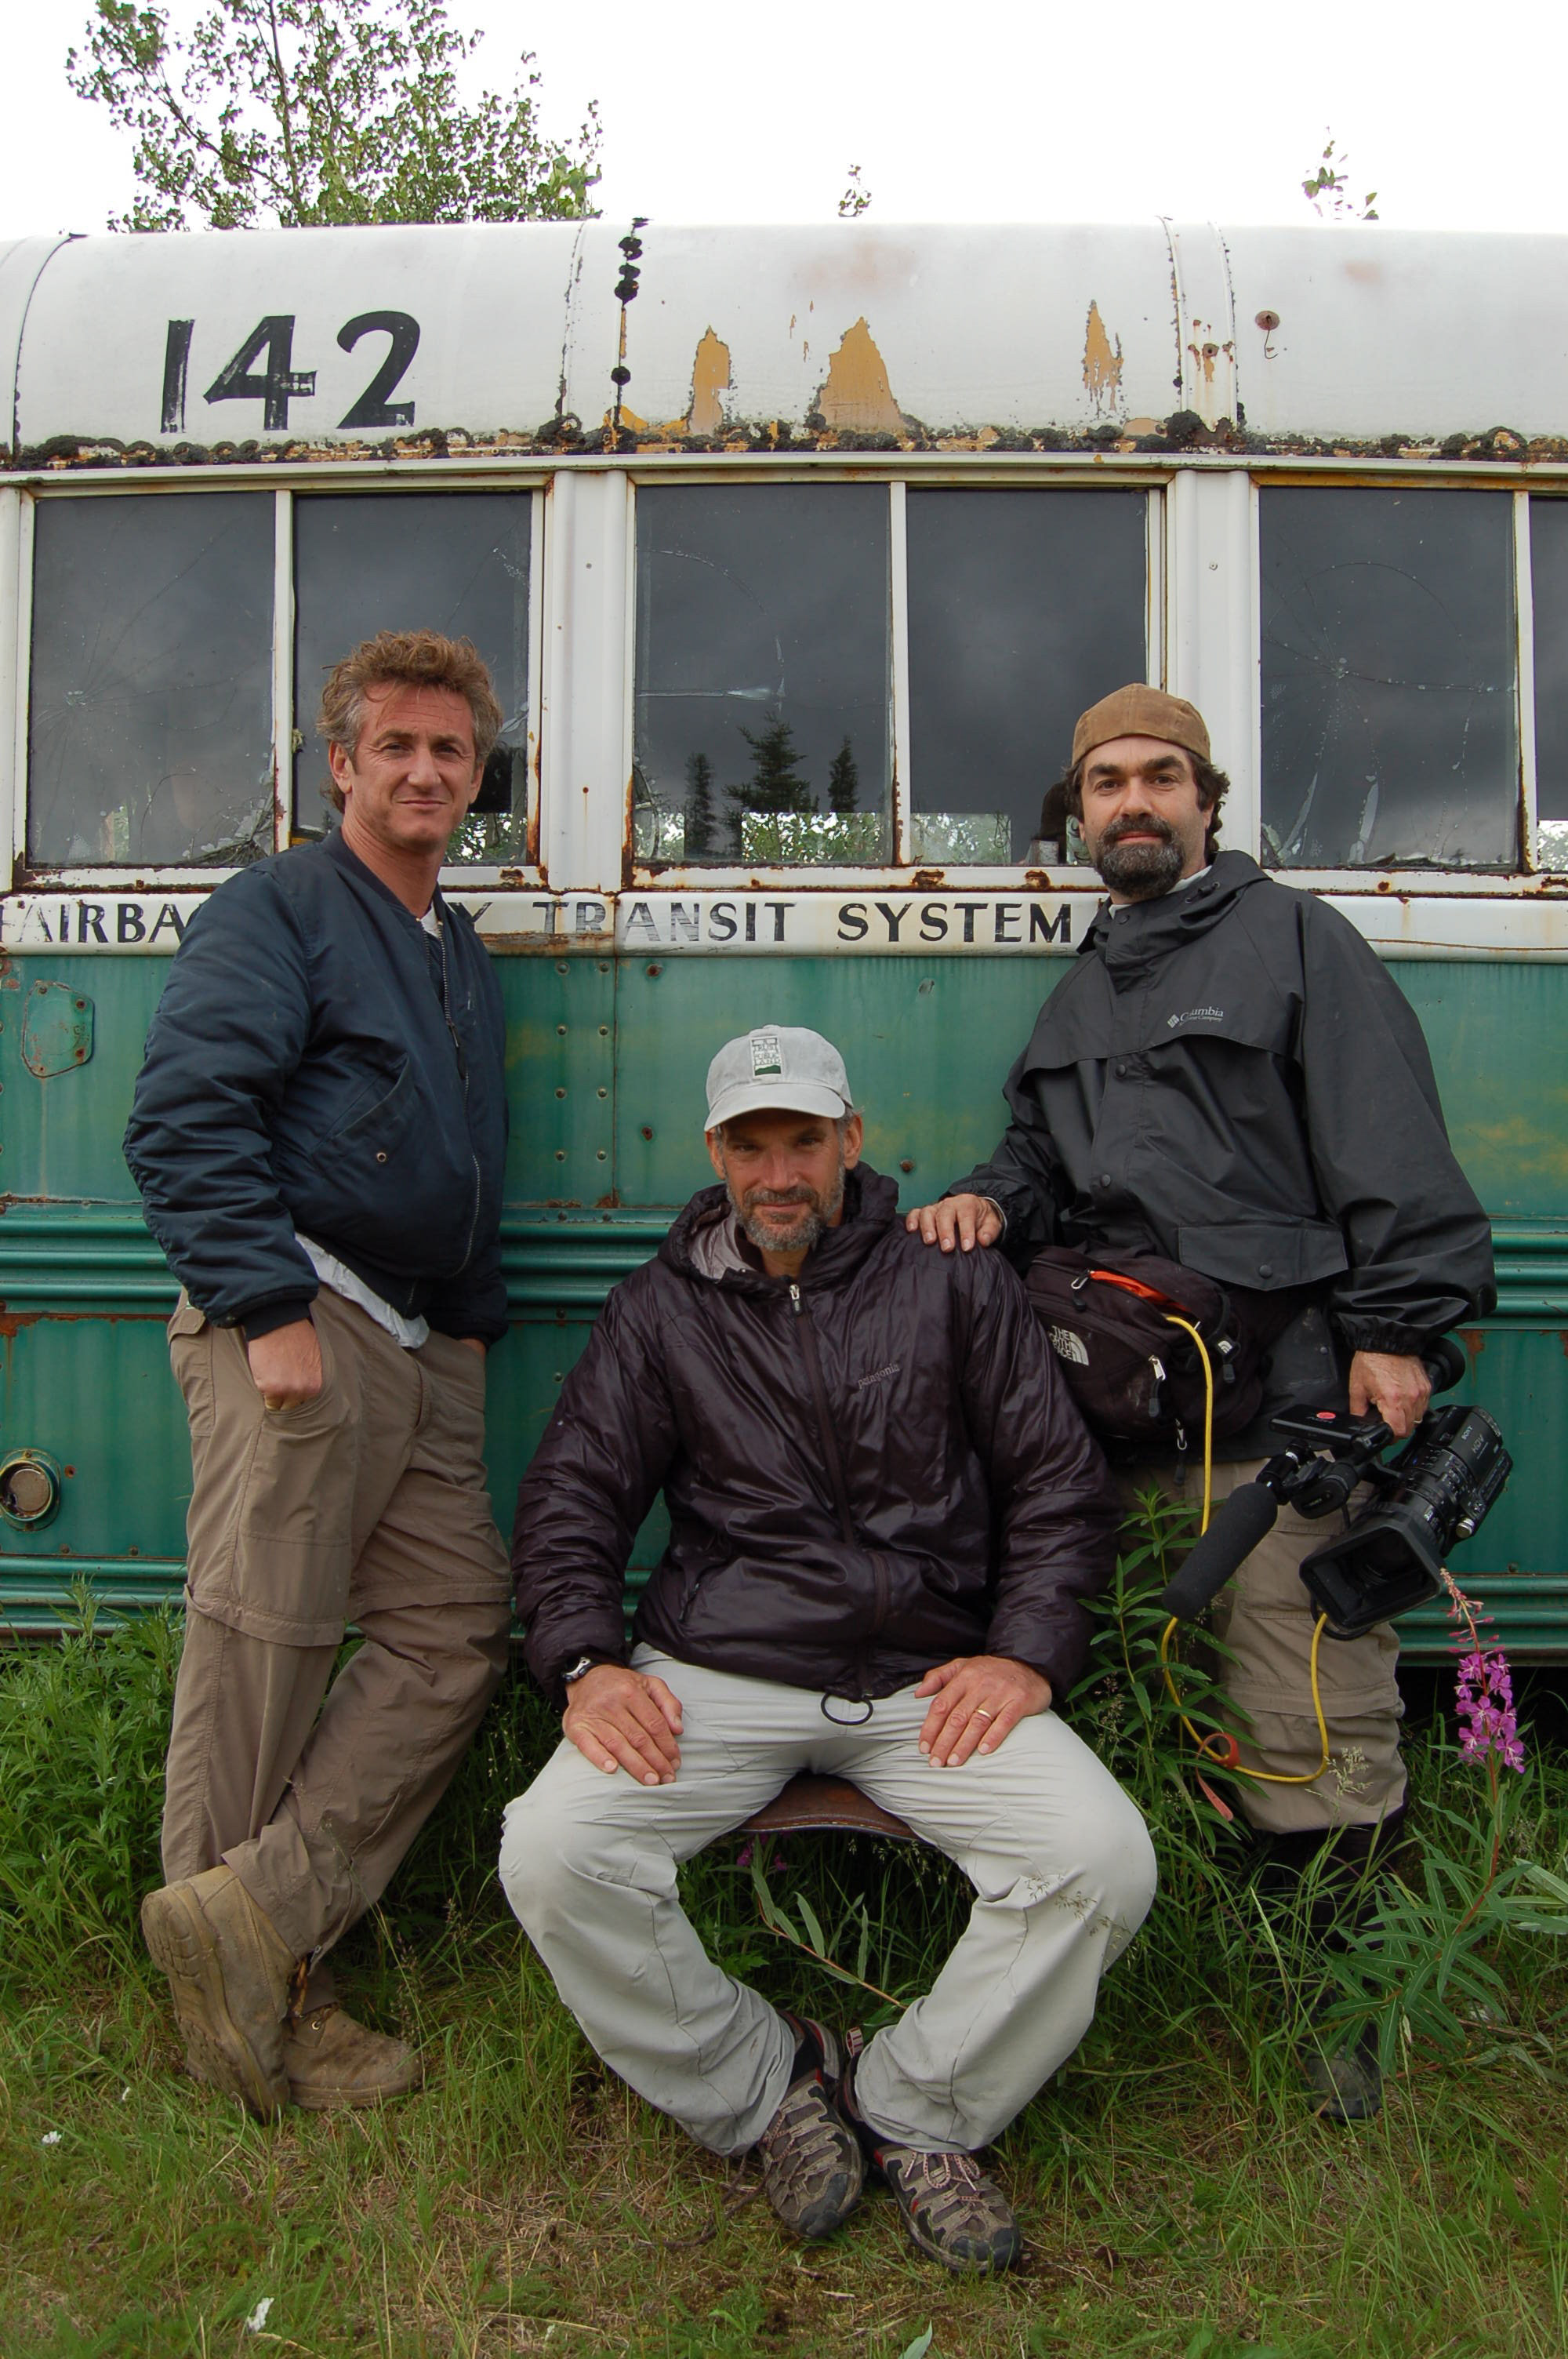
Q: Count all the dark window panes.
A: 6